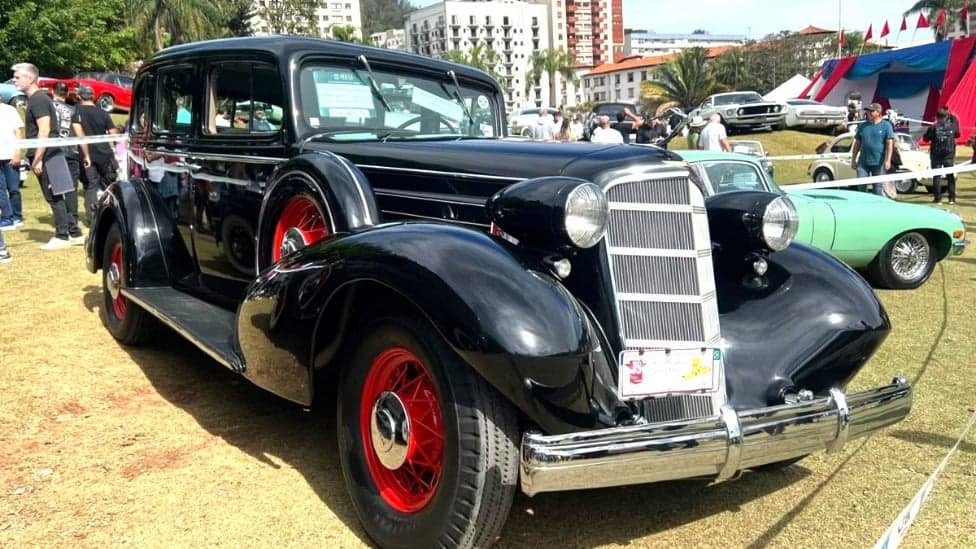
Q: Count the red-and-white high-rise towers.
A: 1